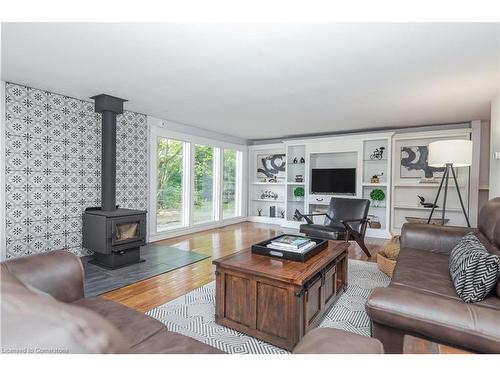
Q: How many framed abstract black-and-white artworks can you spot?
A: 2